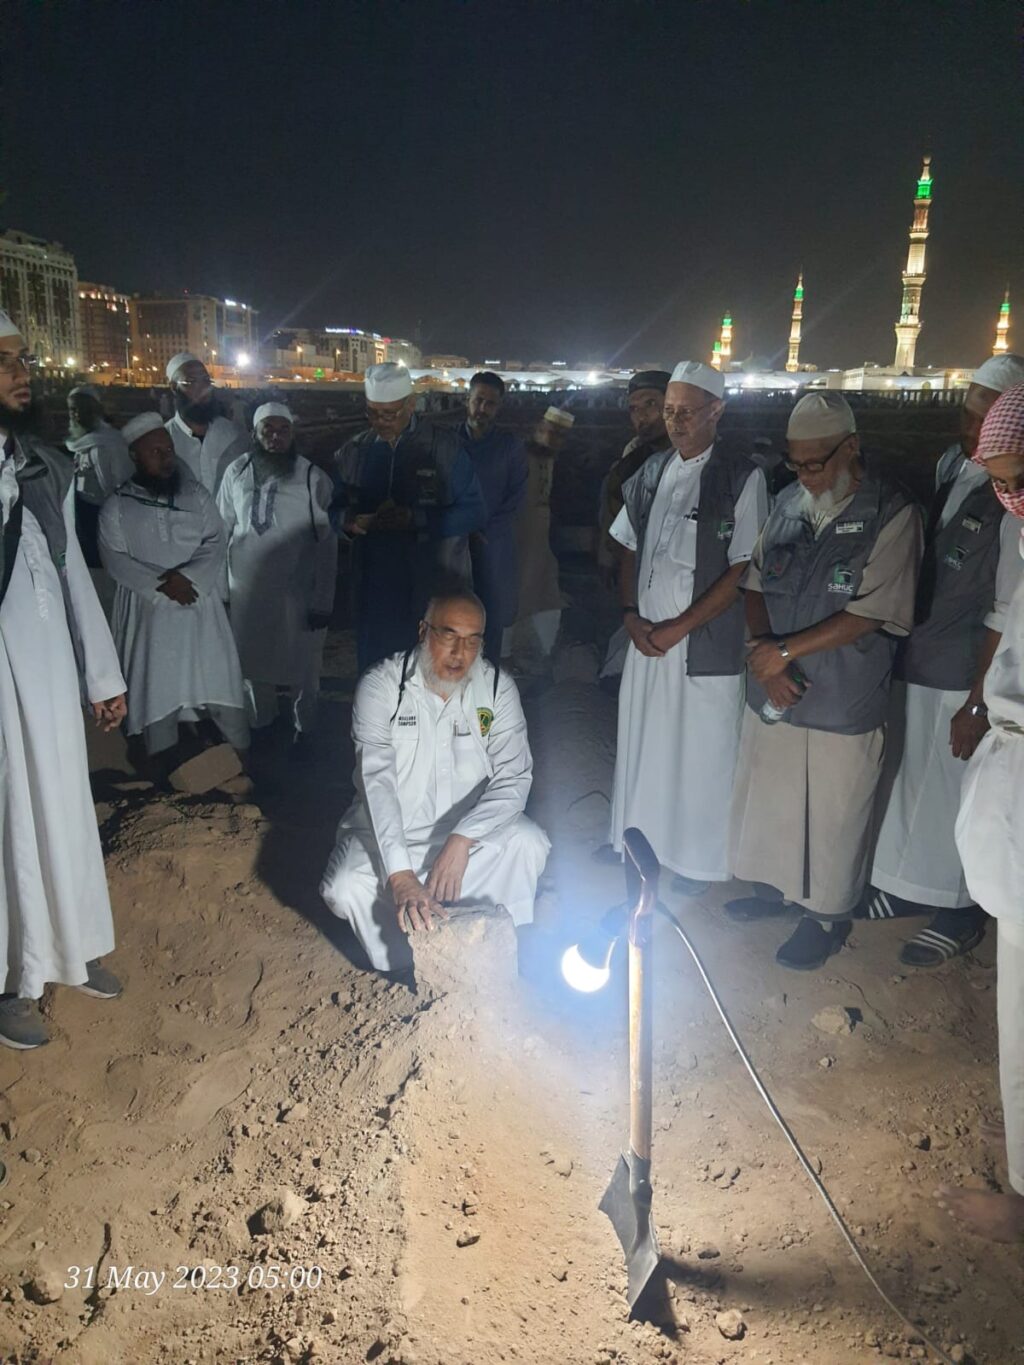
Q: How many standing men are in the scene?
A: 13